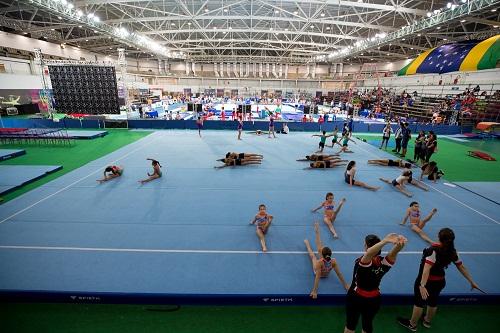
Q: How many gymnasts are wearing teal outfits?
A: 3